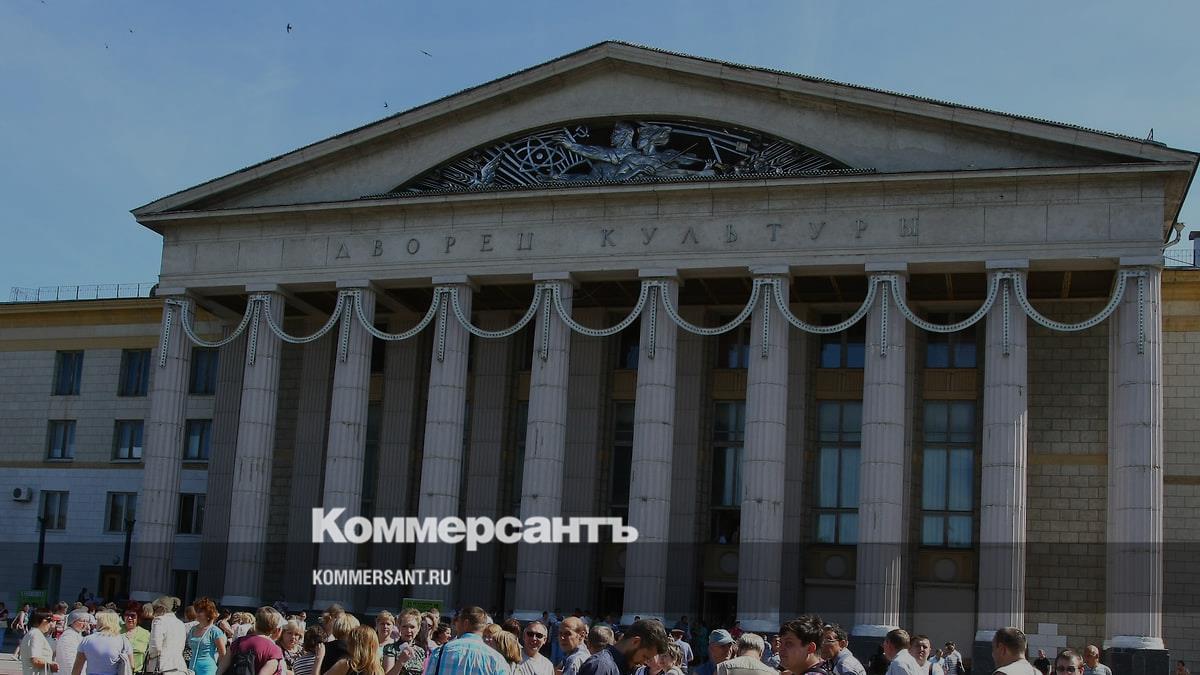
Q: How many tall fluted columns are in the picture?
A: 10